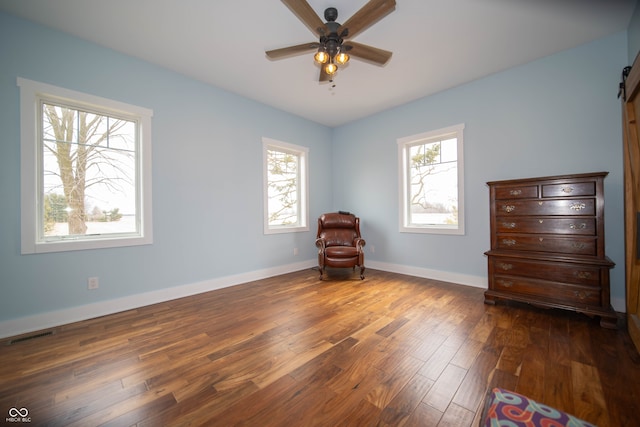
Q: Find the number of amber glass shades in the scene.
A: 3